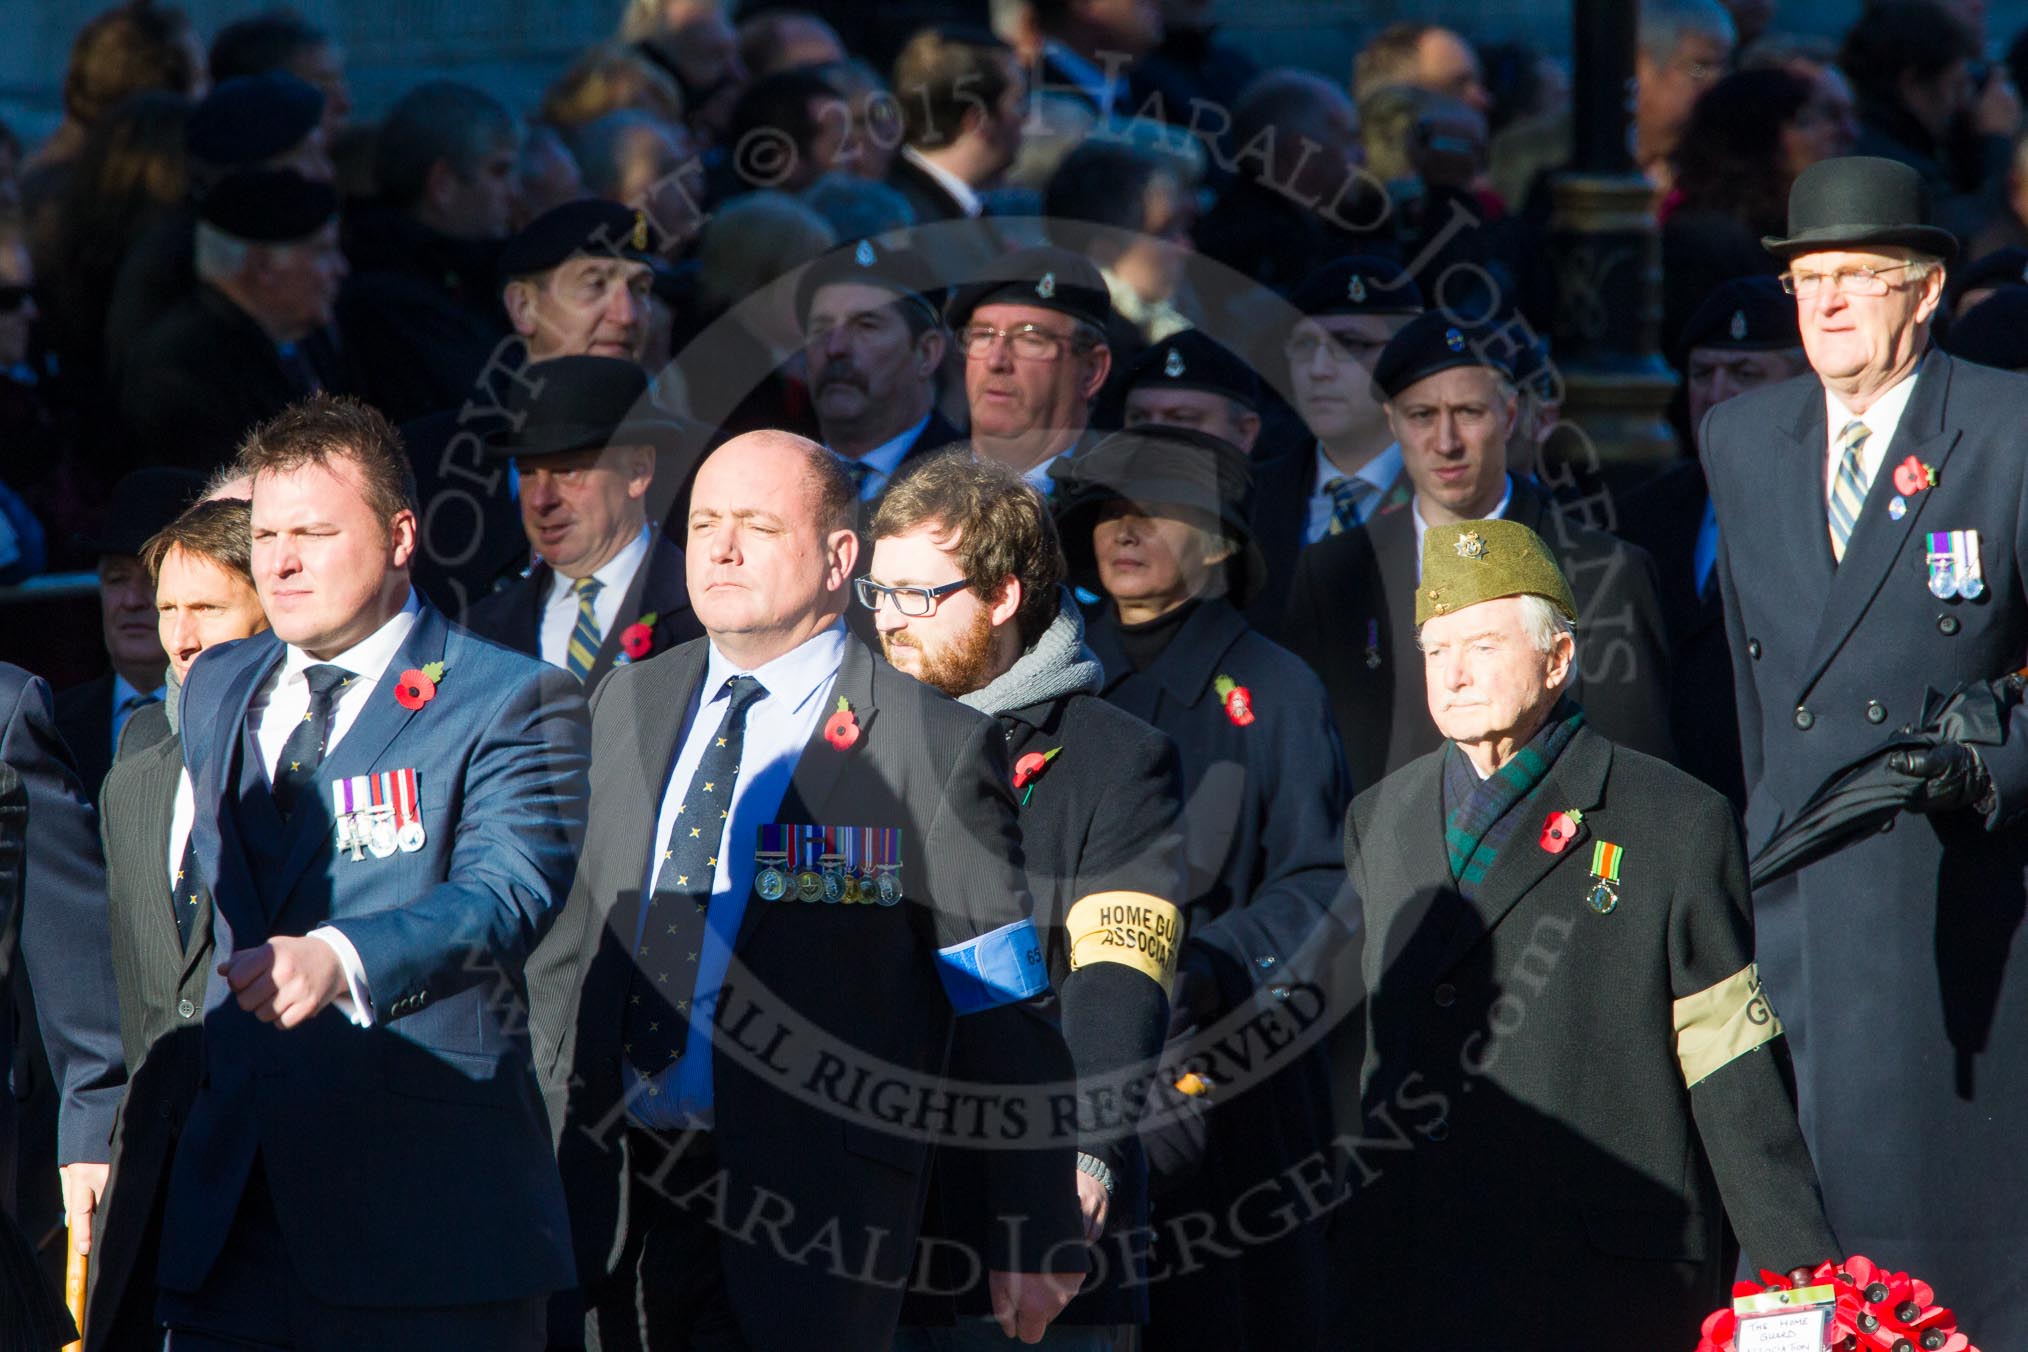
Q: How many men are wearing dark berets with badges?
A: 7